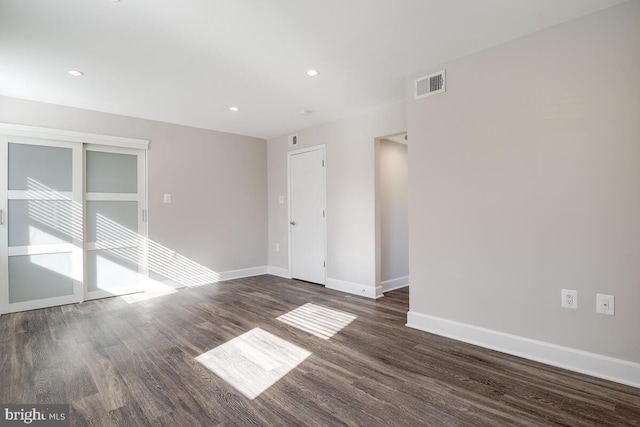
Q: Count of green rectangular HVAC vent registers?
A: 0